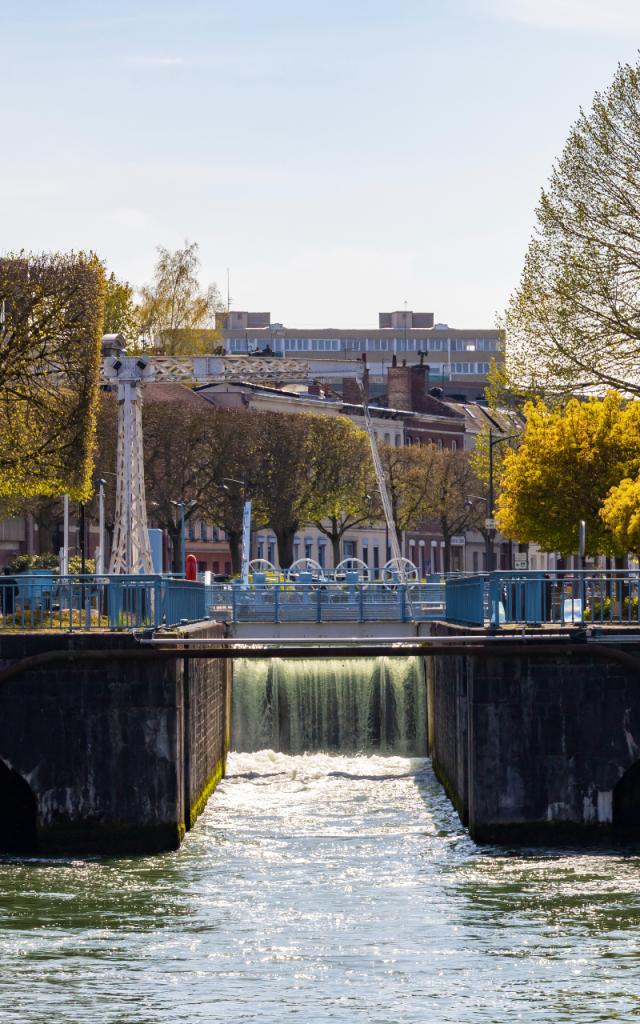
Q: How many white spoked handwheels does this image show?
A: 4